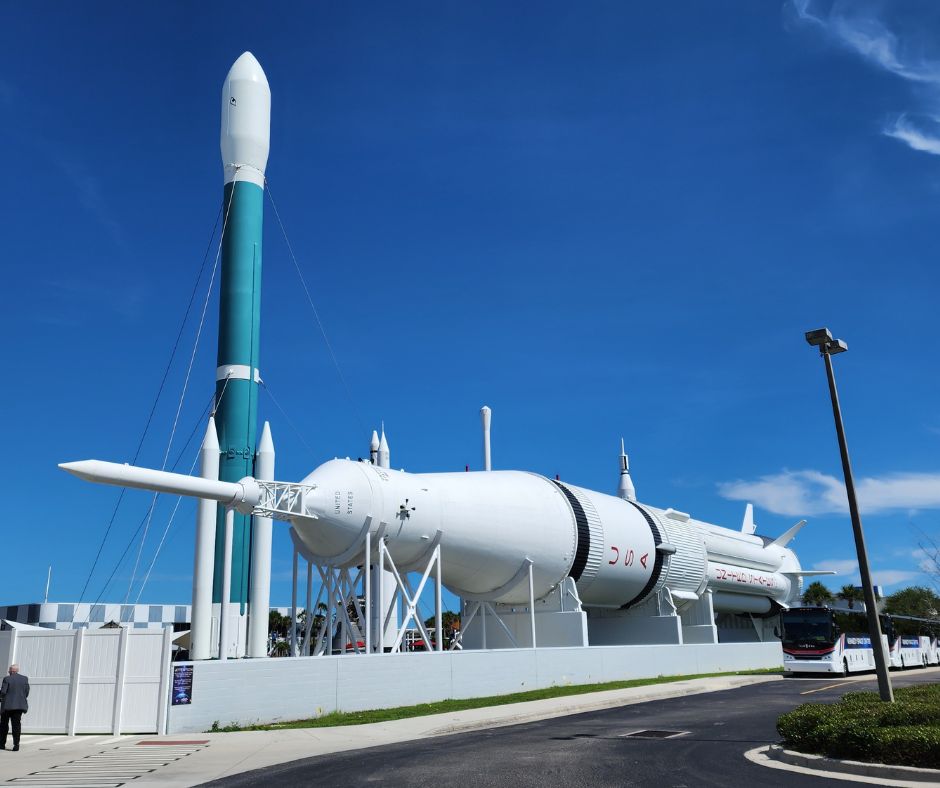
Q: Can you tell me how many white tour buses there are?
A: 3